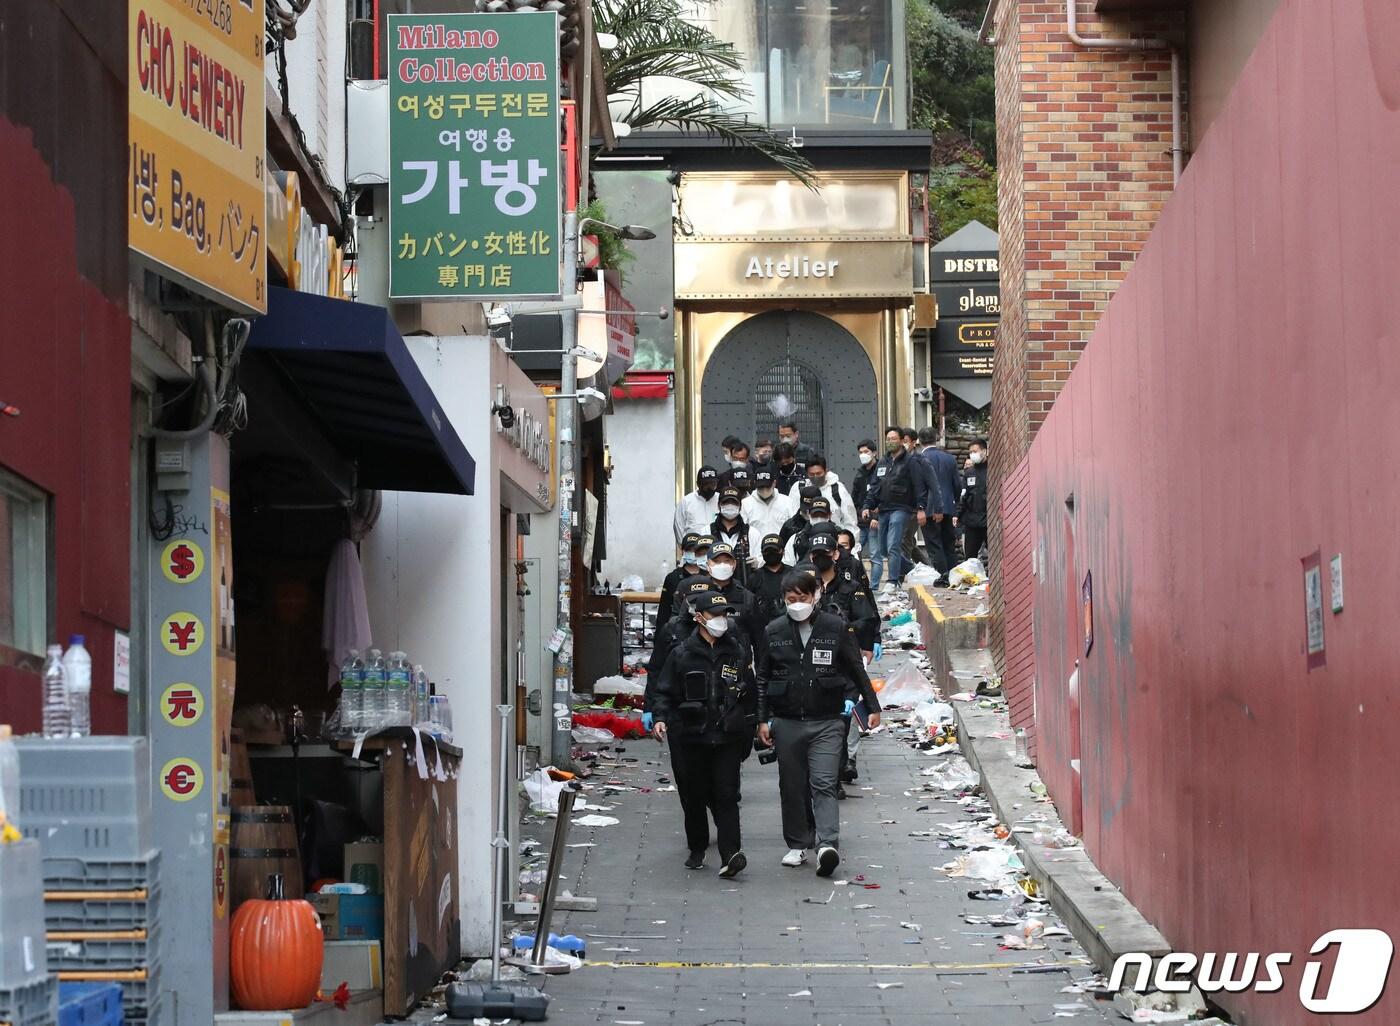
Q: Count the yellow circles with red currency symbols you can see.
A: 4